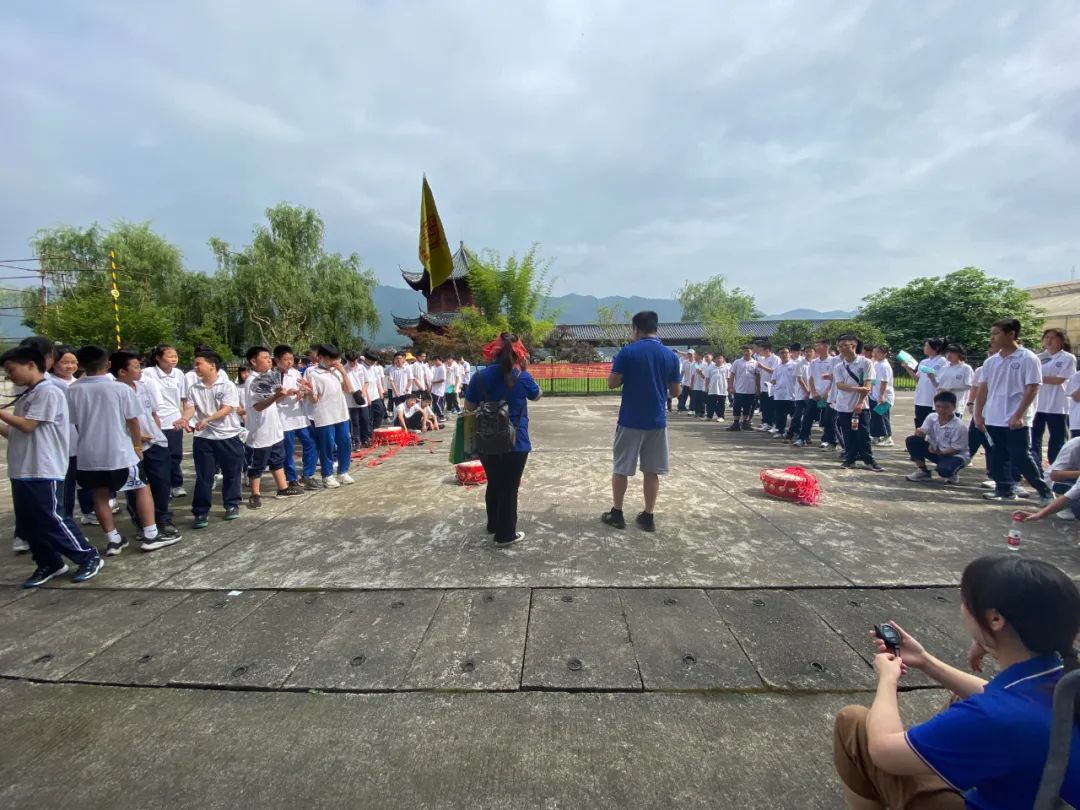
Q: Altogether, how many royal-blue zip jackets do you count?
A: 0